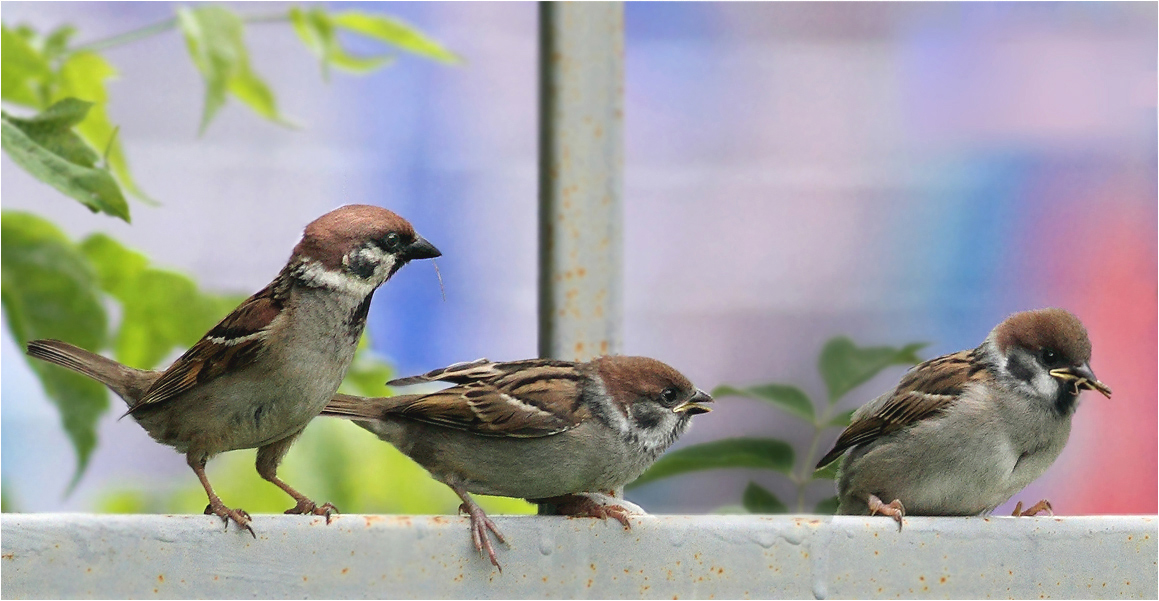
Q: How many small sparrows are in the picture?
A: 3